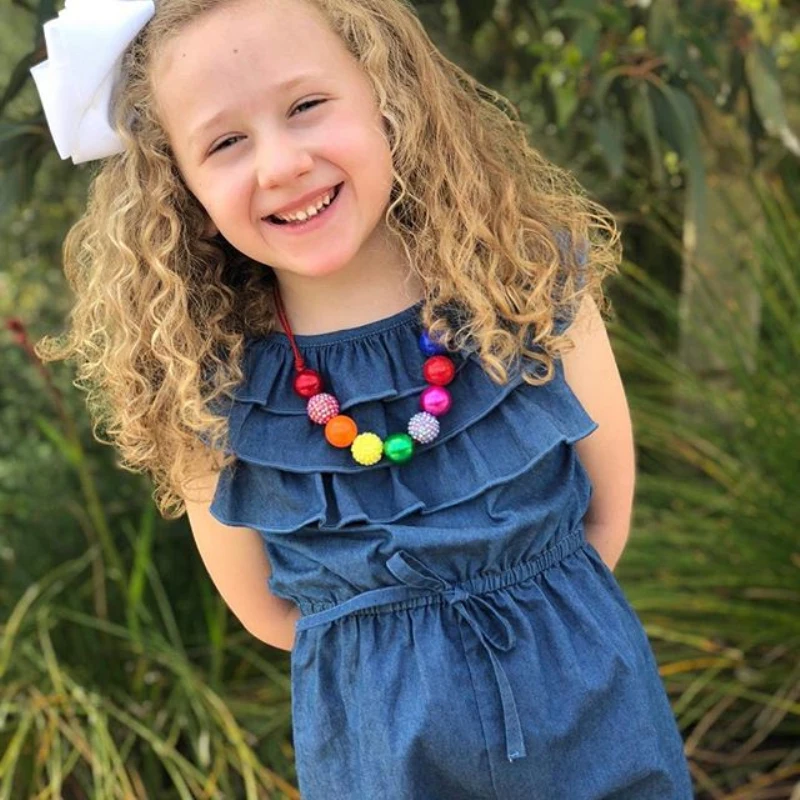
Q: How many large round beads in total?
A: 9